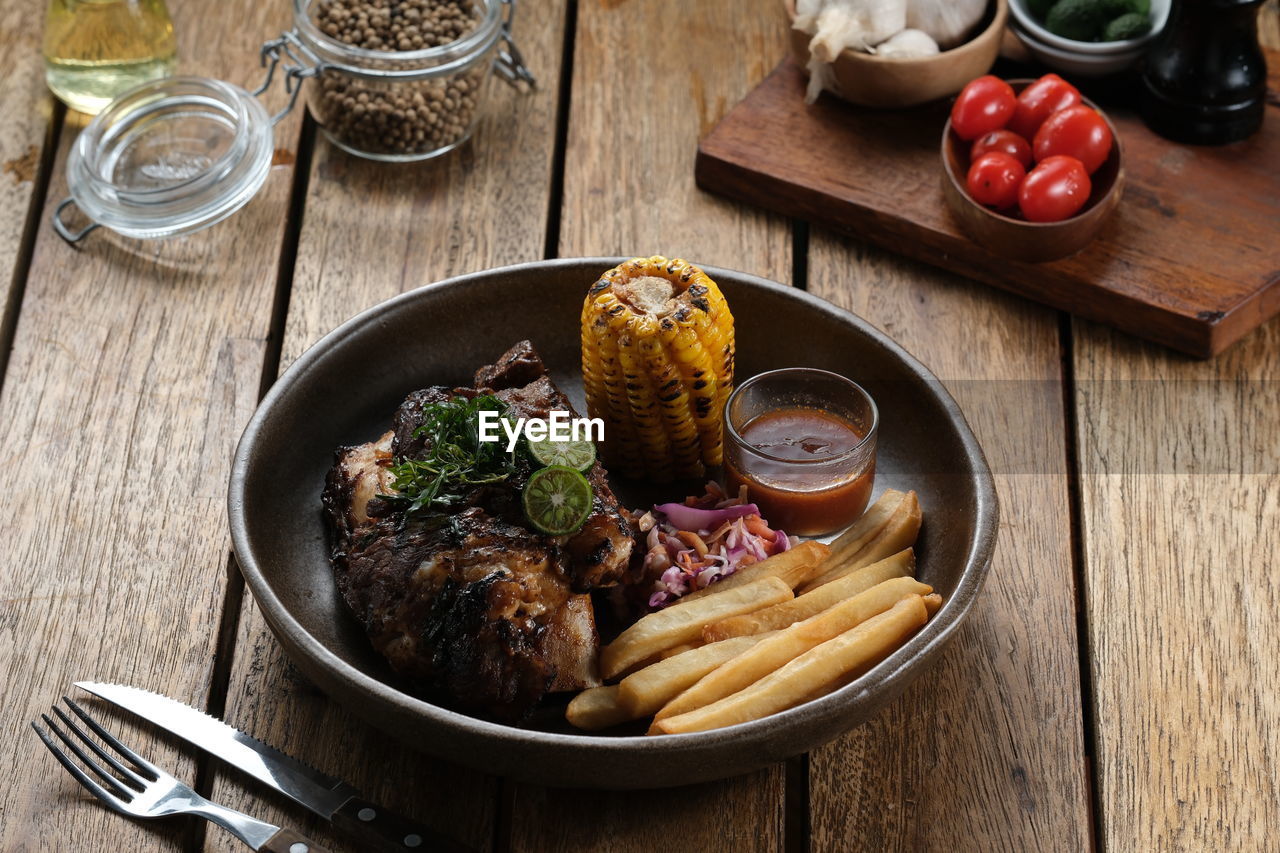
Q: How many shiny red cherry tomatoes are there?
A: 6